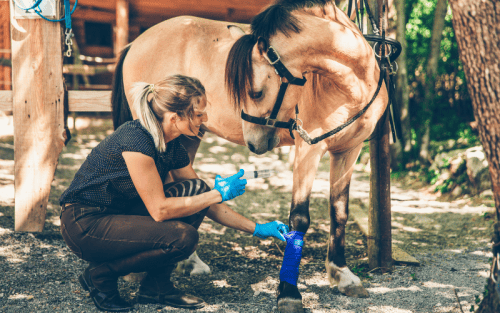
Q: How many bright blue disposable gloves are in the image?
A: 2